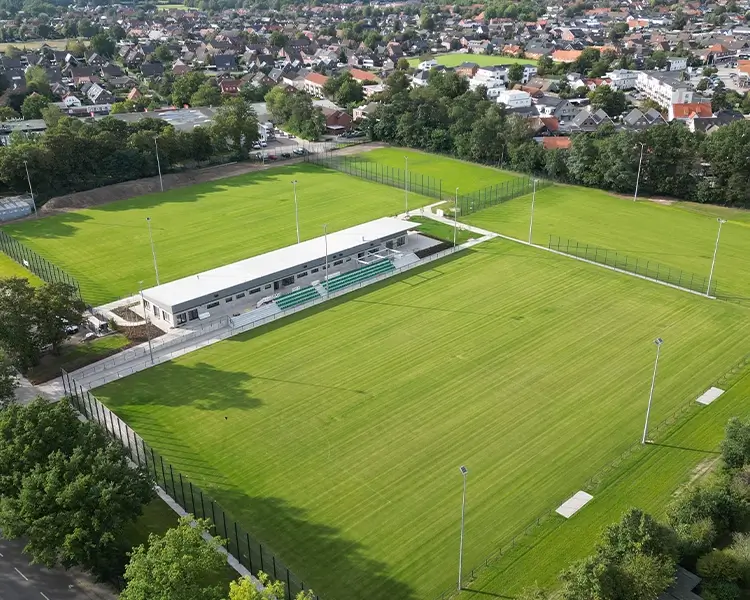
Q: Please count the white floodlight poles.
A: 13